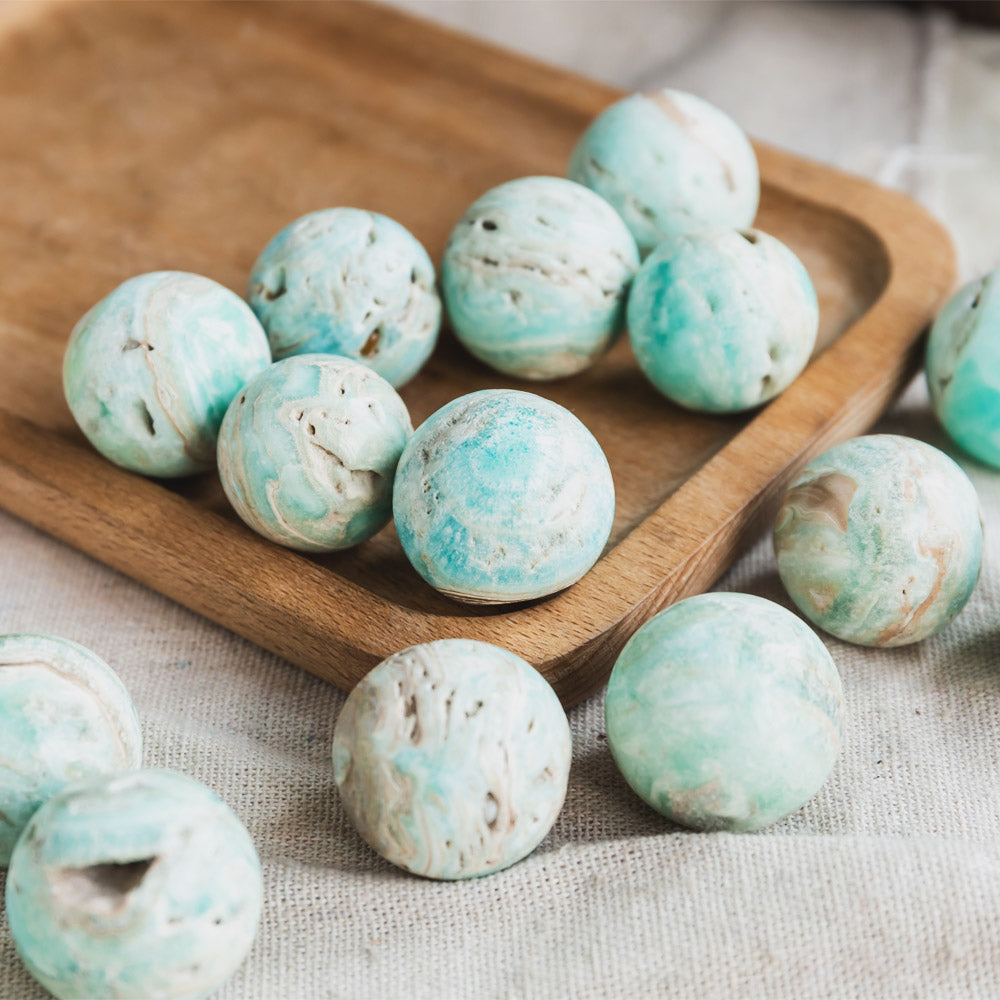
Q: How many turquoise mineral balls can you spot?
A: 13